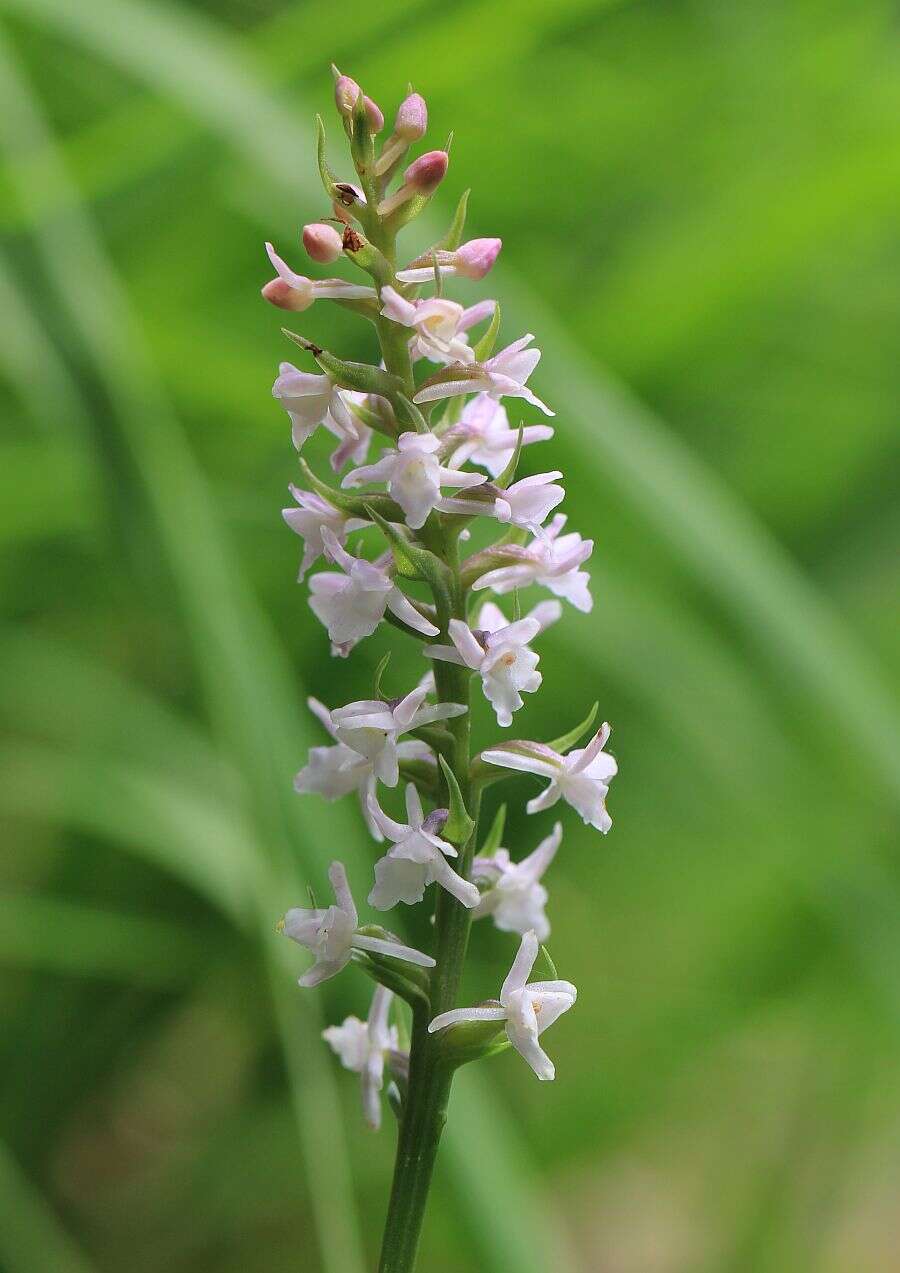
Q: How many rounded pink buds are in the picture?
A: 7